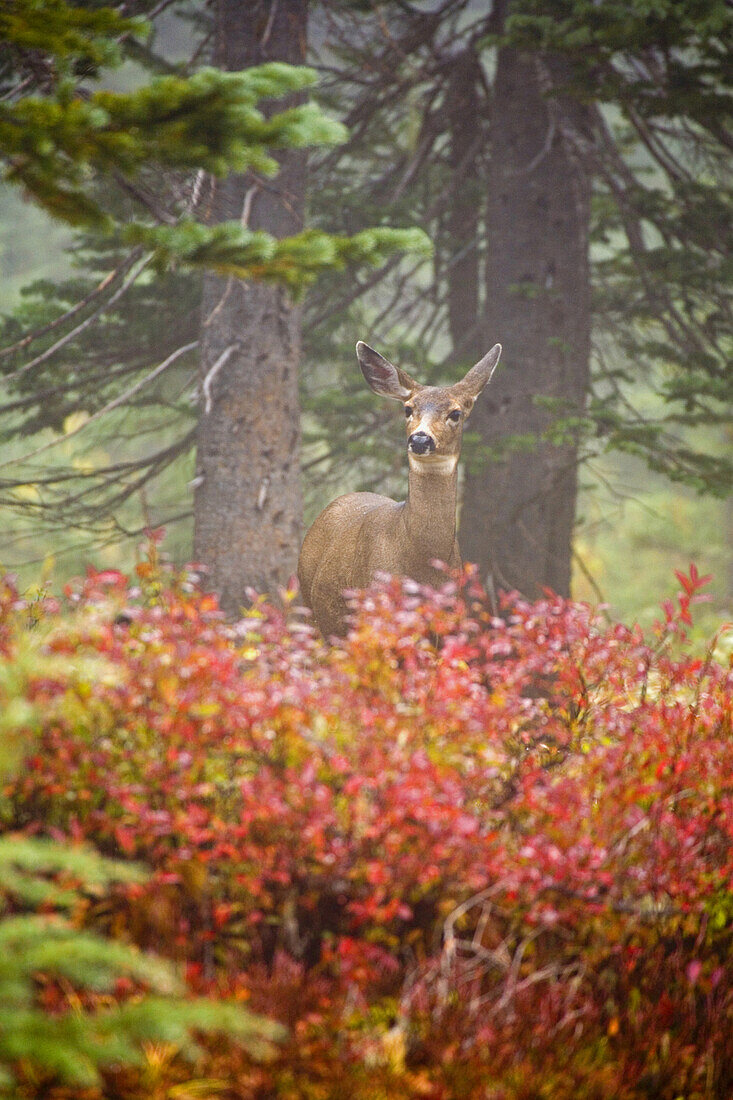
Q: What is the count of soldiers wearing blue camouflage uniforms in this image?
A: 0